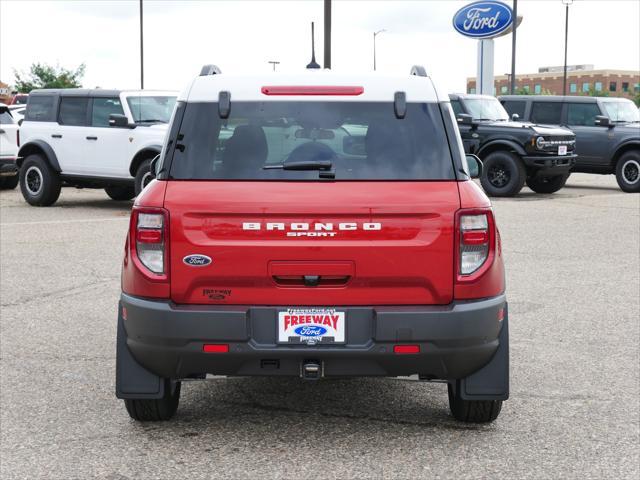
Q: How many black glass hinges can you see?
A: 2